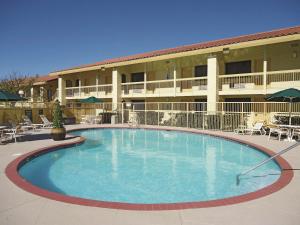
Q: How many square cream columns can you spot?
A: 3